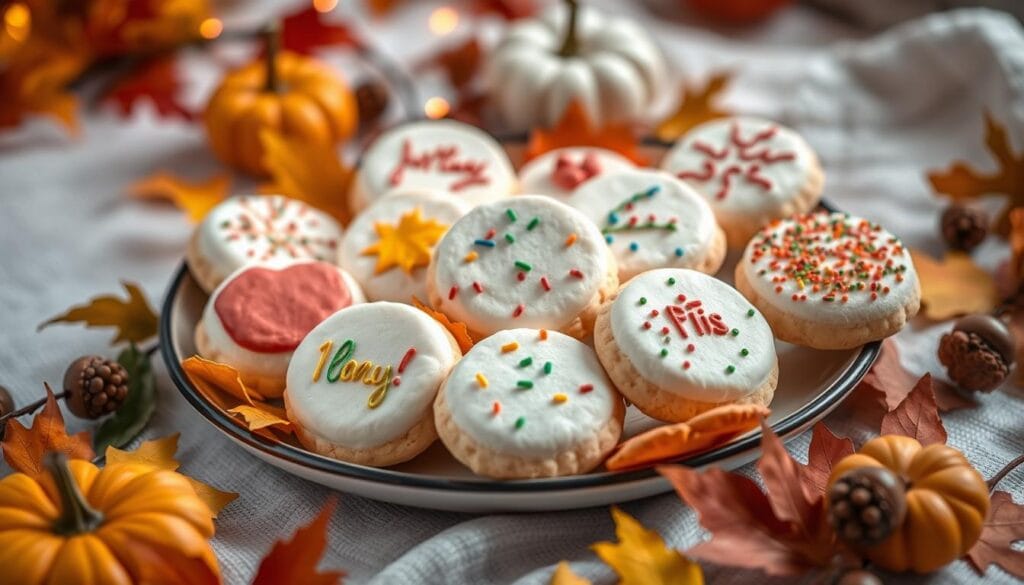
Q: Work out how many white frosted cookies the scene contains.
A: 12